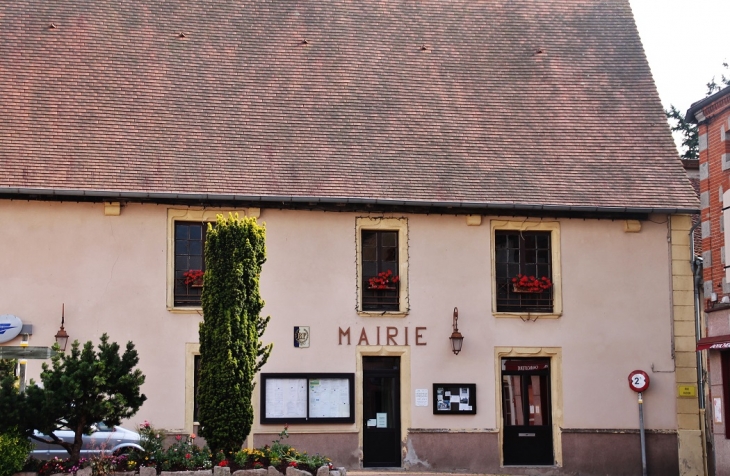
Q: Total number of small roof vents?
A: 5